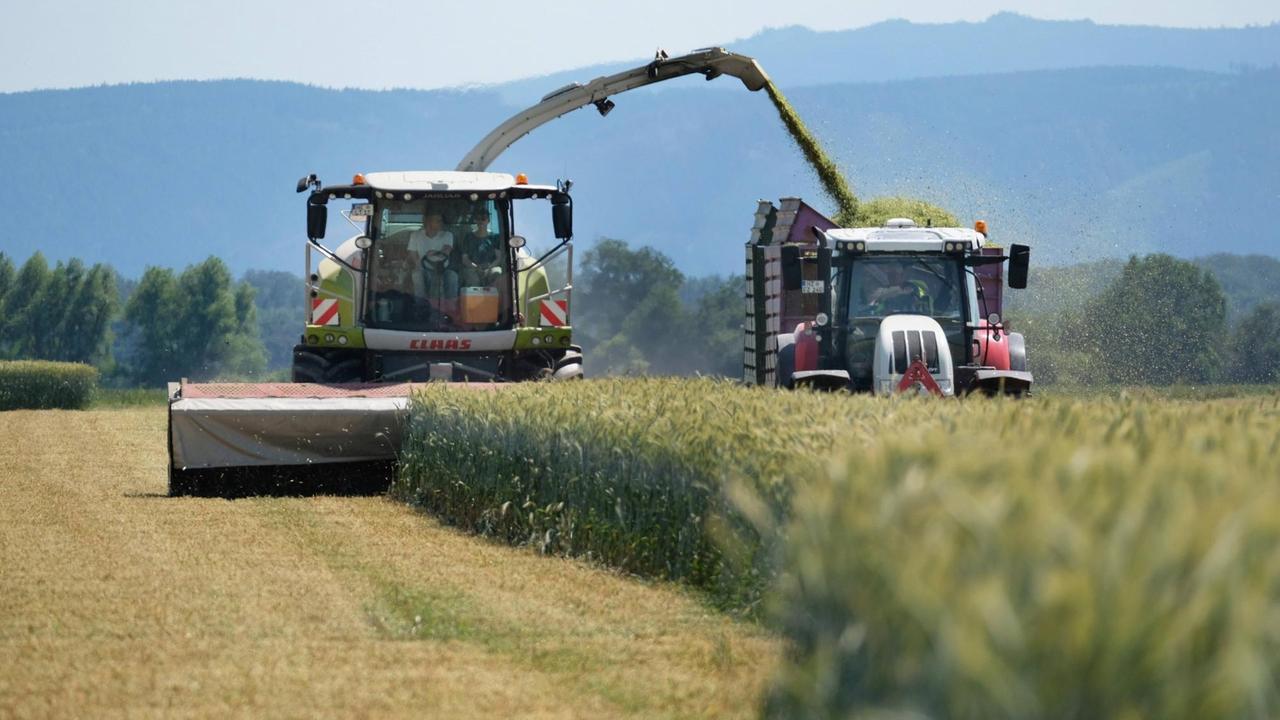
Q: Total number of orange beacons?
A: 3